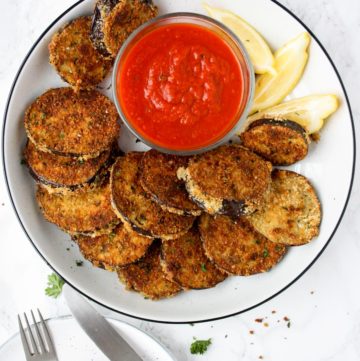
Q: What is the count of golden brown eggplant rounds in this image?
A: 14